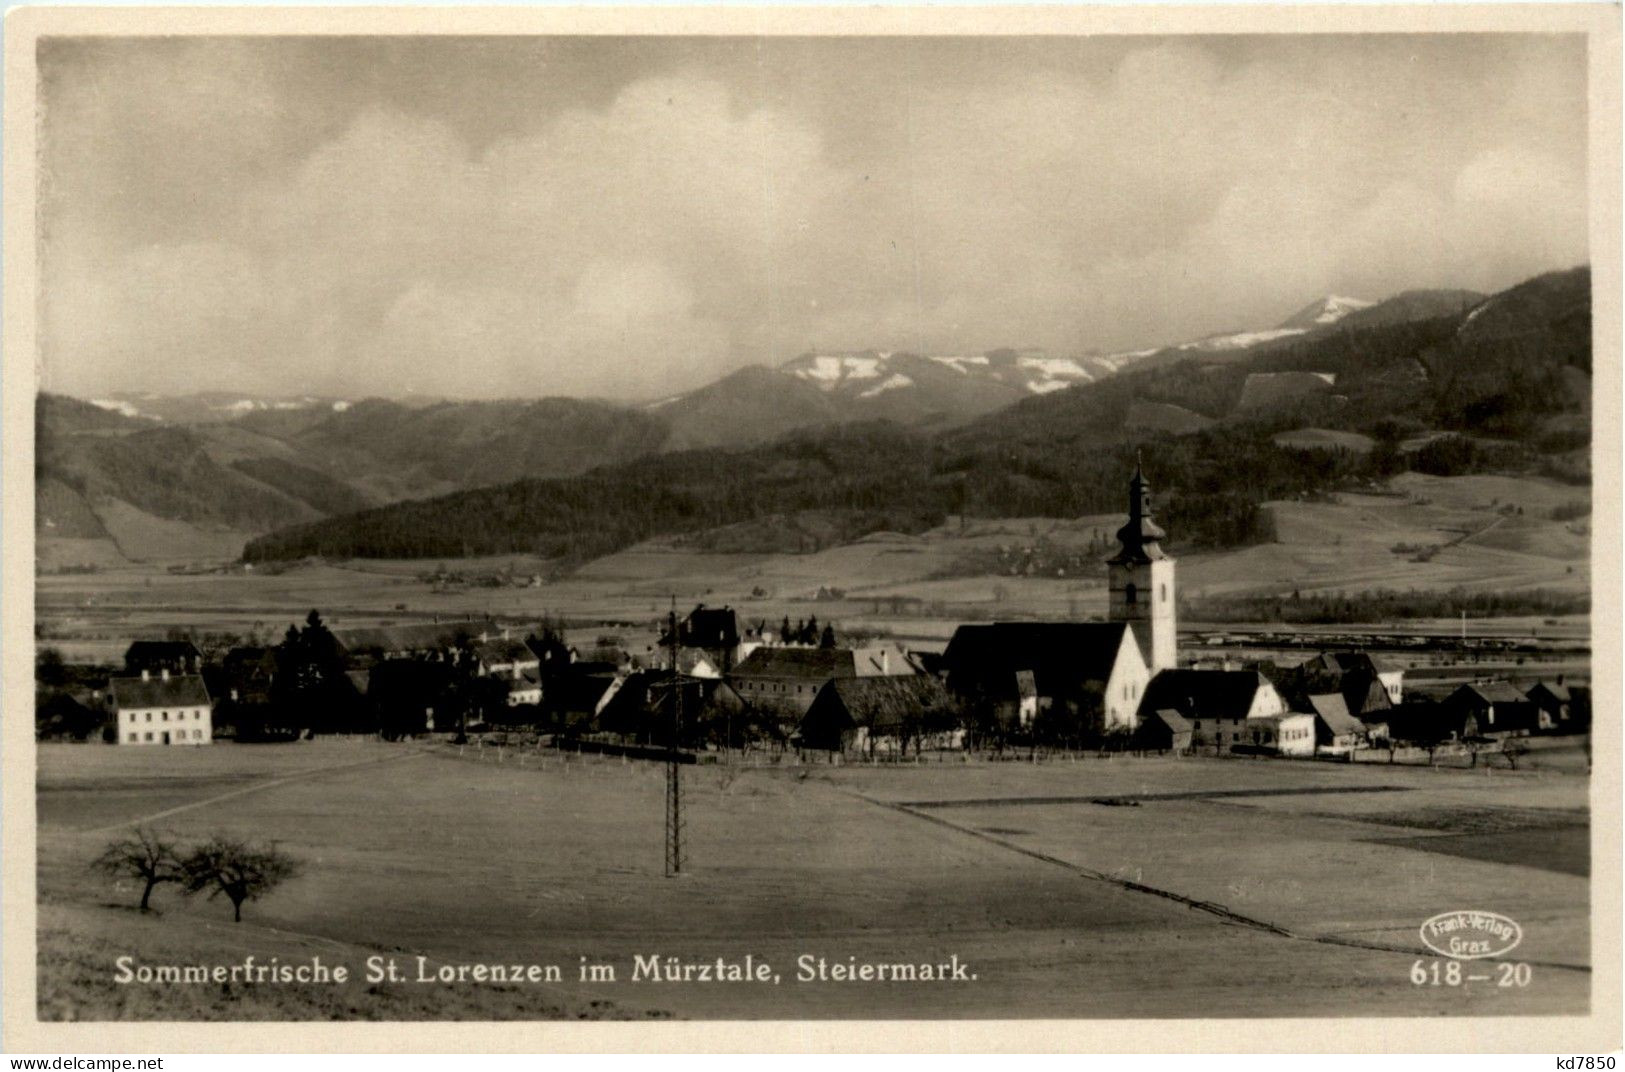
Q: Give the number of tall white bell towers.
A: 1